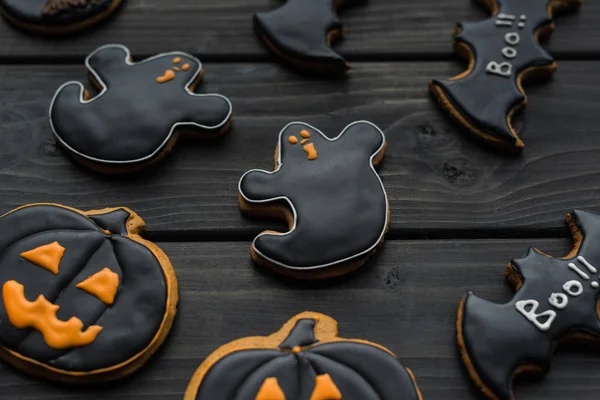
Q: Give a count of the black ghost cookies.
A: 2